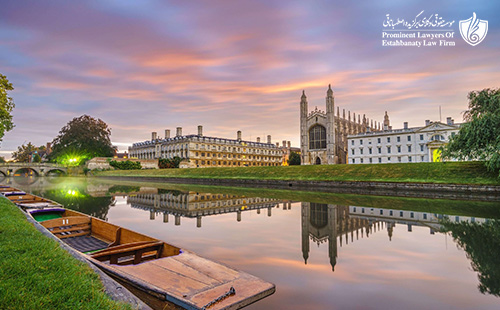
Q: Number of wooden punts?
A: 3